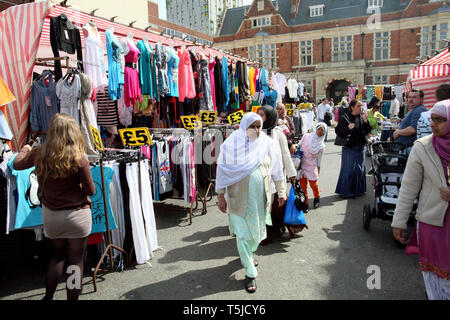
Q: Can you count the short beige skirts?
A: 1